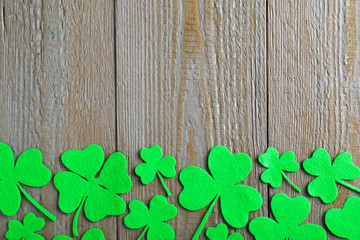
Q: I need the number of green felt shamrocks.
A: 12